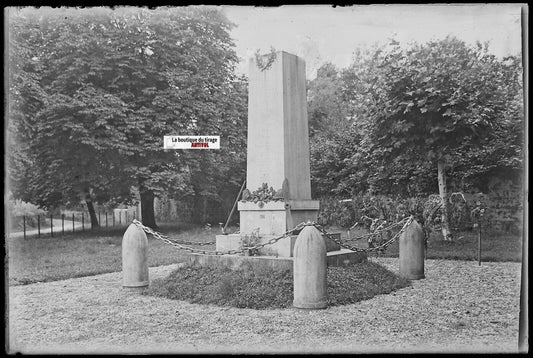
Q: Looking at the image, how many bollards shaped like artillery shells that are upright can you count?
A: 3